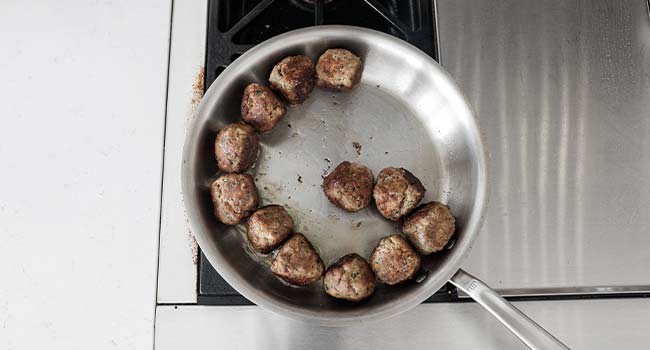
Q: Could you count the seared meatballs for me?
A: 12